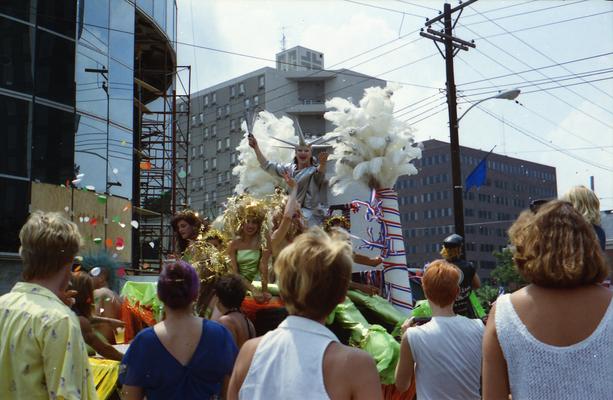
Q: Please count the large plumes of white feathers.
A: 2